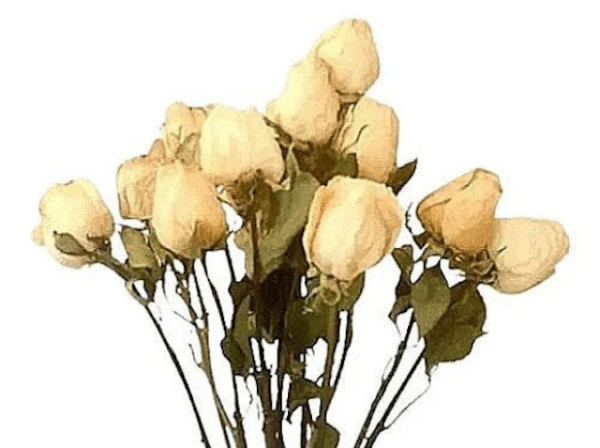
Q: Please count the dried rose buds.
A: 11